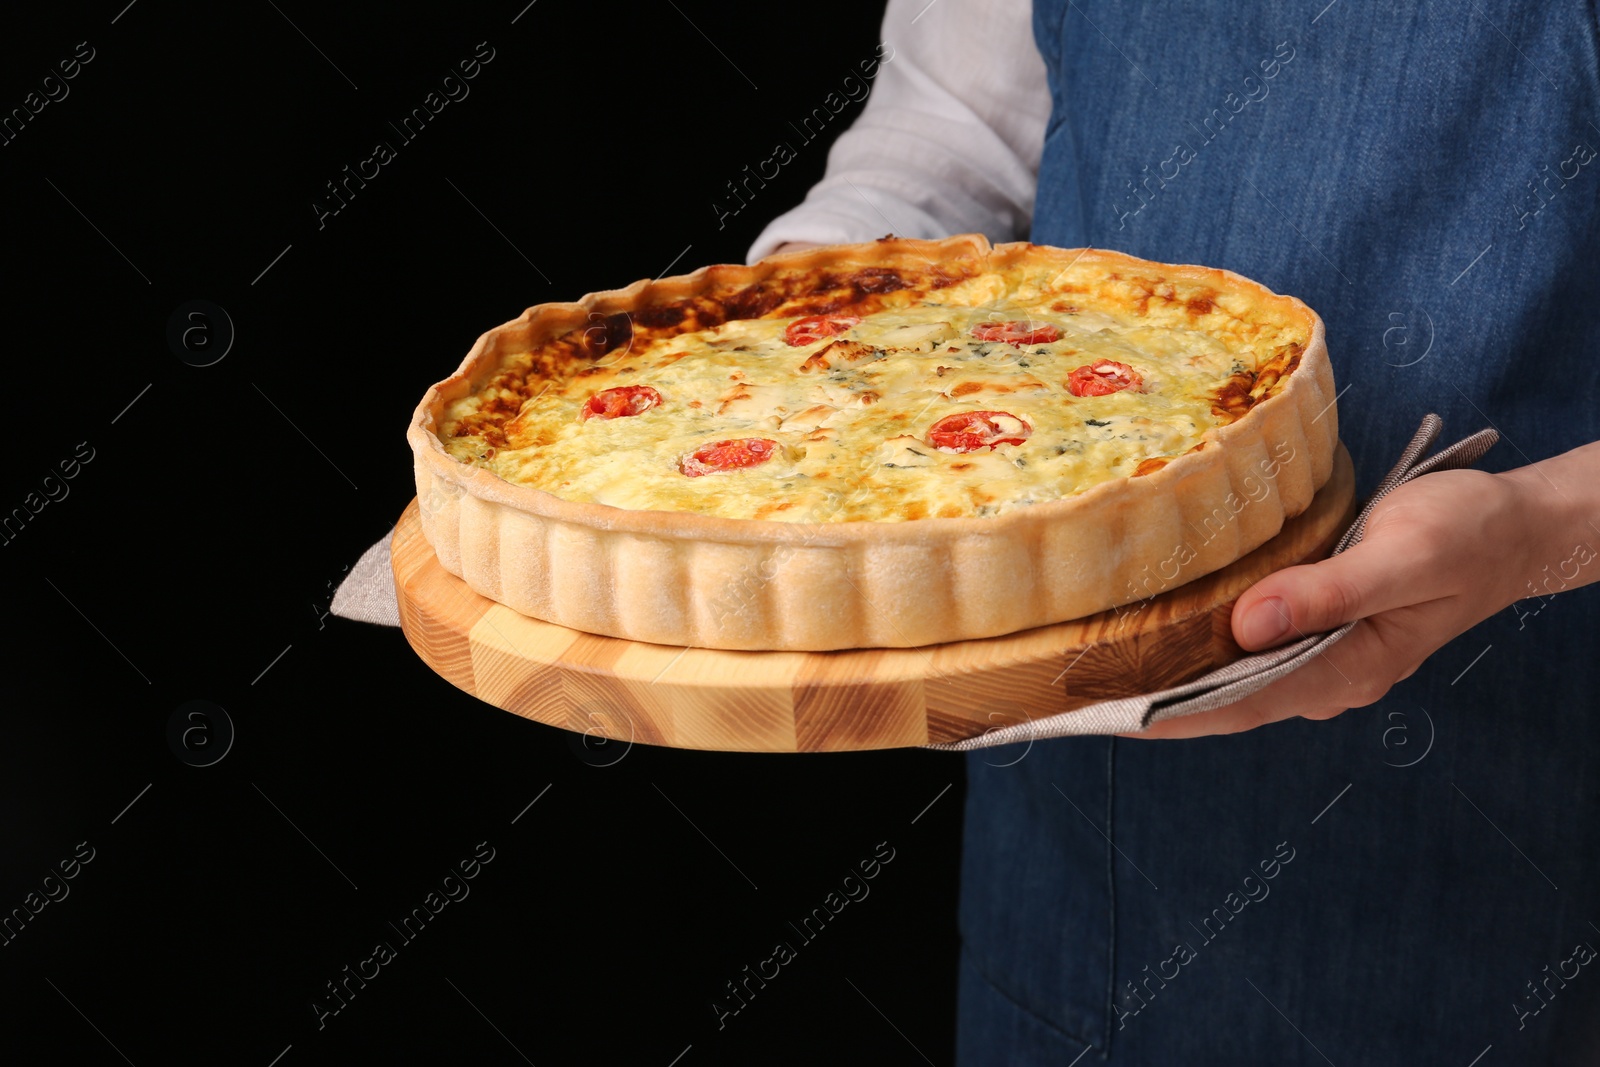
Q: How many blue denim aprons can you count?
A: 1